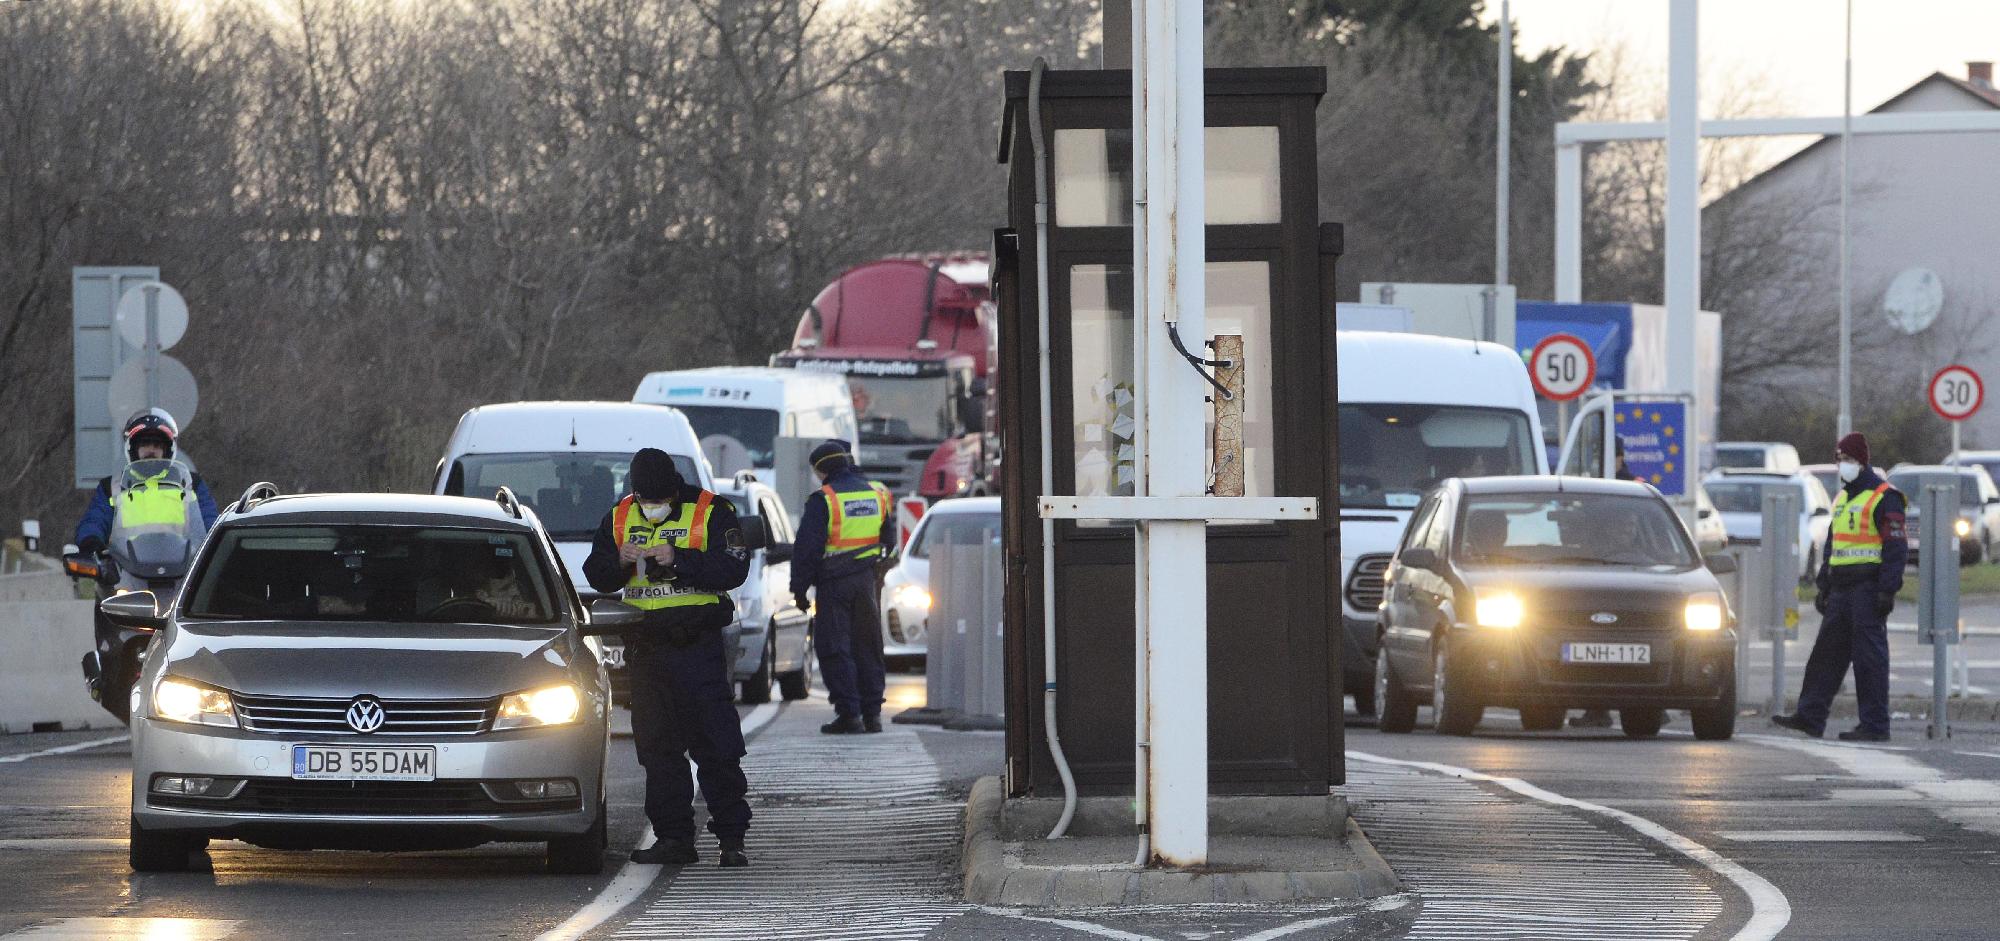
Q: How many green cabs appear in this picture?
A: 0